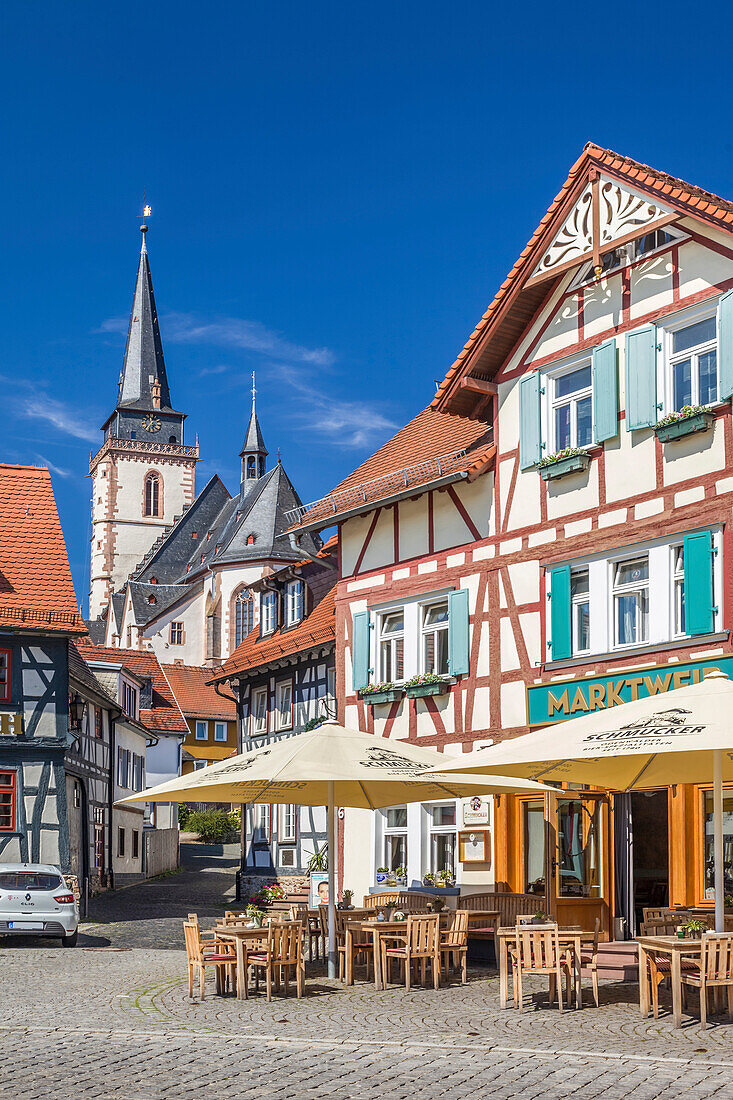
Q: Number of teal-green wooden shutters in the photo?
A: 8